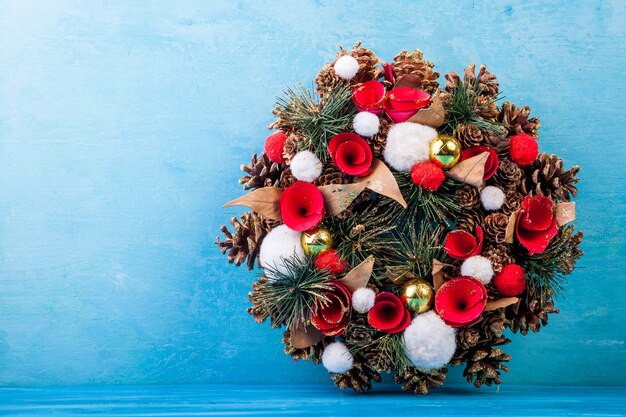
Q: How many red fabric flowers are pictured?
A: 10